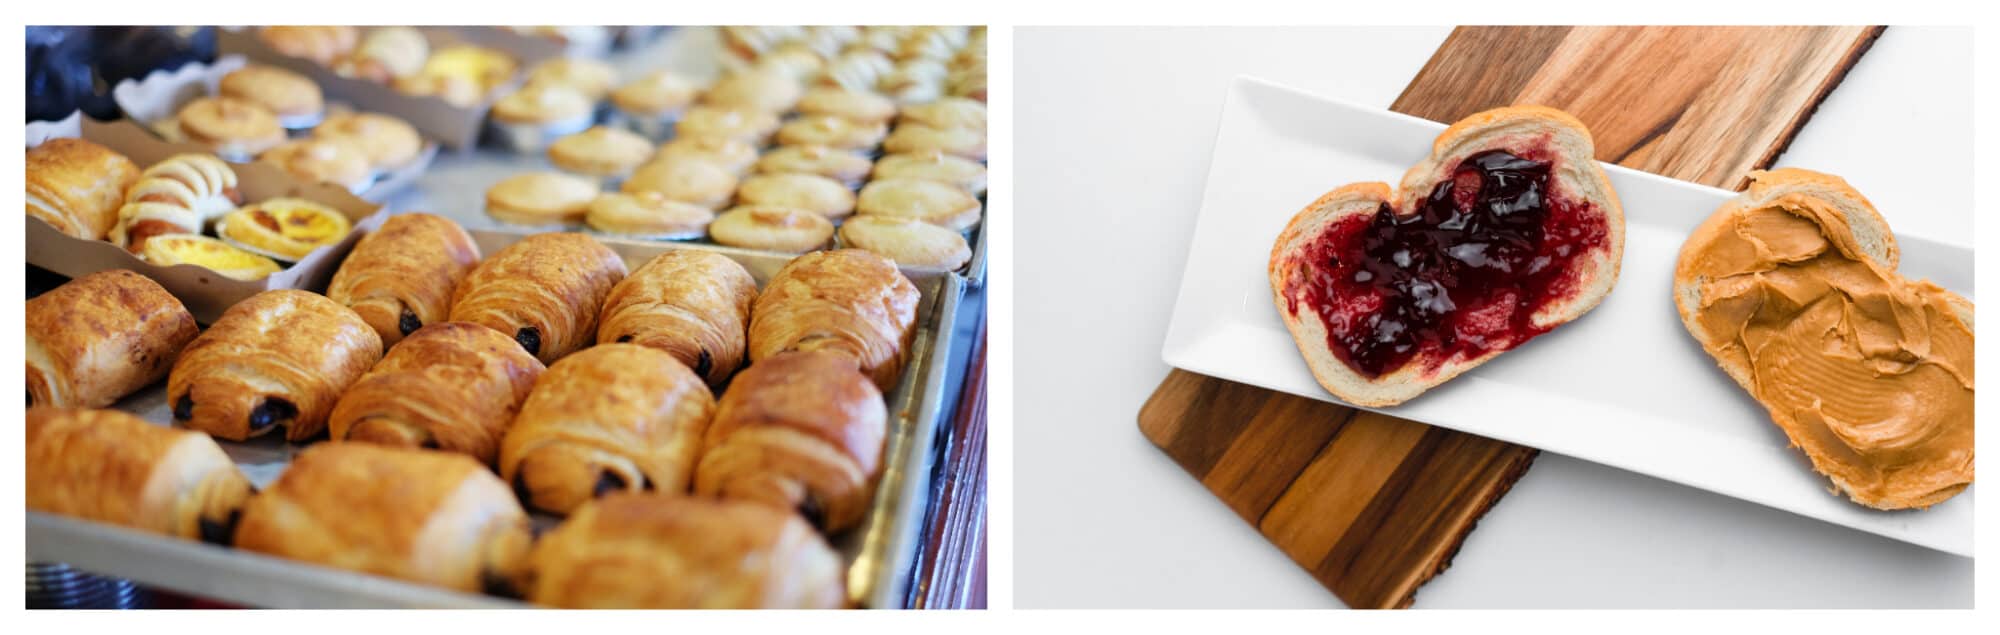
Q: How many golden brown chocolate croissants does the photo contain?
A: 12